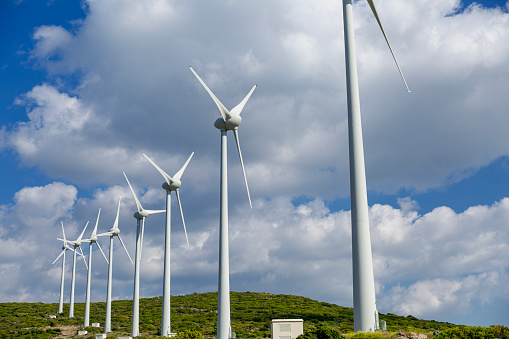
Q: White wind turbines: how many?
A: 8